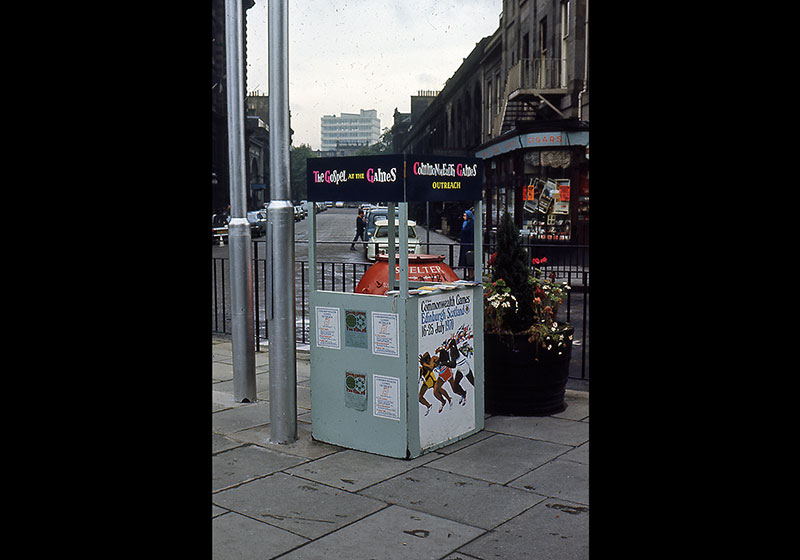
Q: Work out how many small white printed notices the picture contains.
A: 3